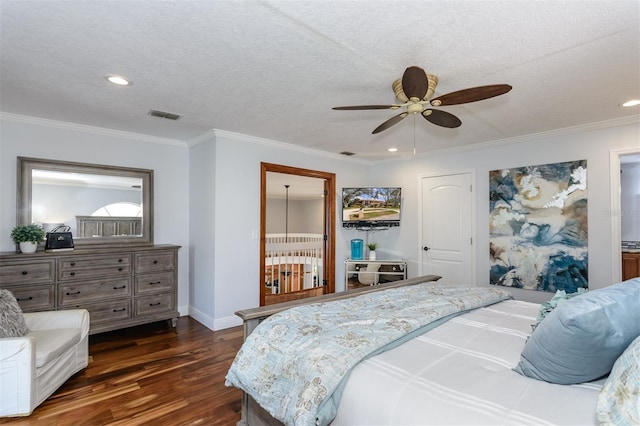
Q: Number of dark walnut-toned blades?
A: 5